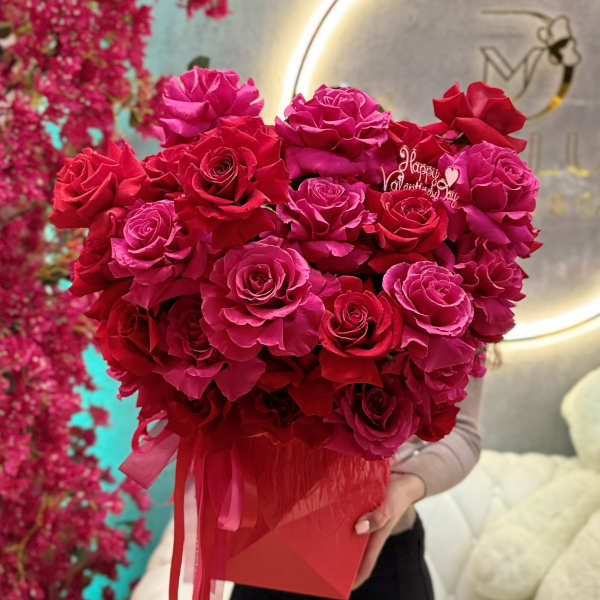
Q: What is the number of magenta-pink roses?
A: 11